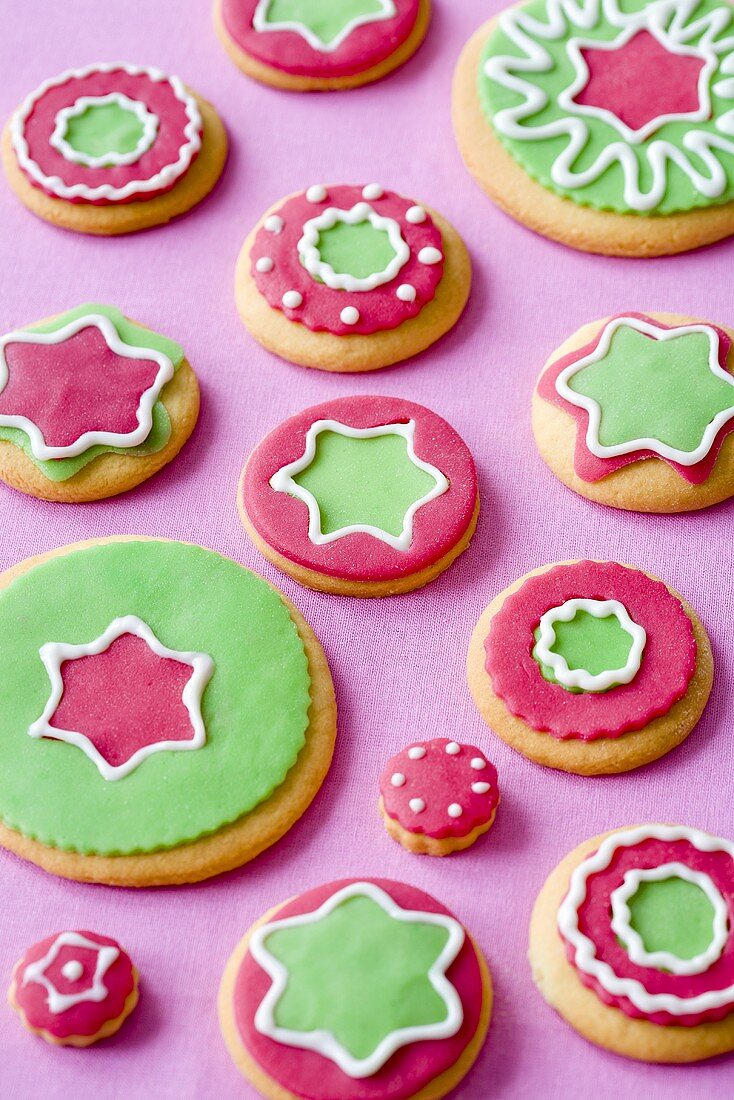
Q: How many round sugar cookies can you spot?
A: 13